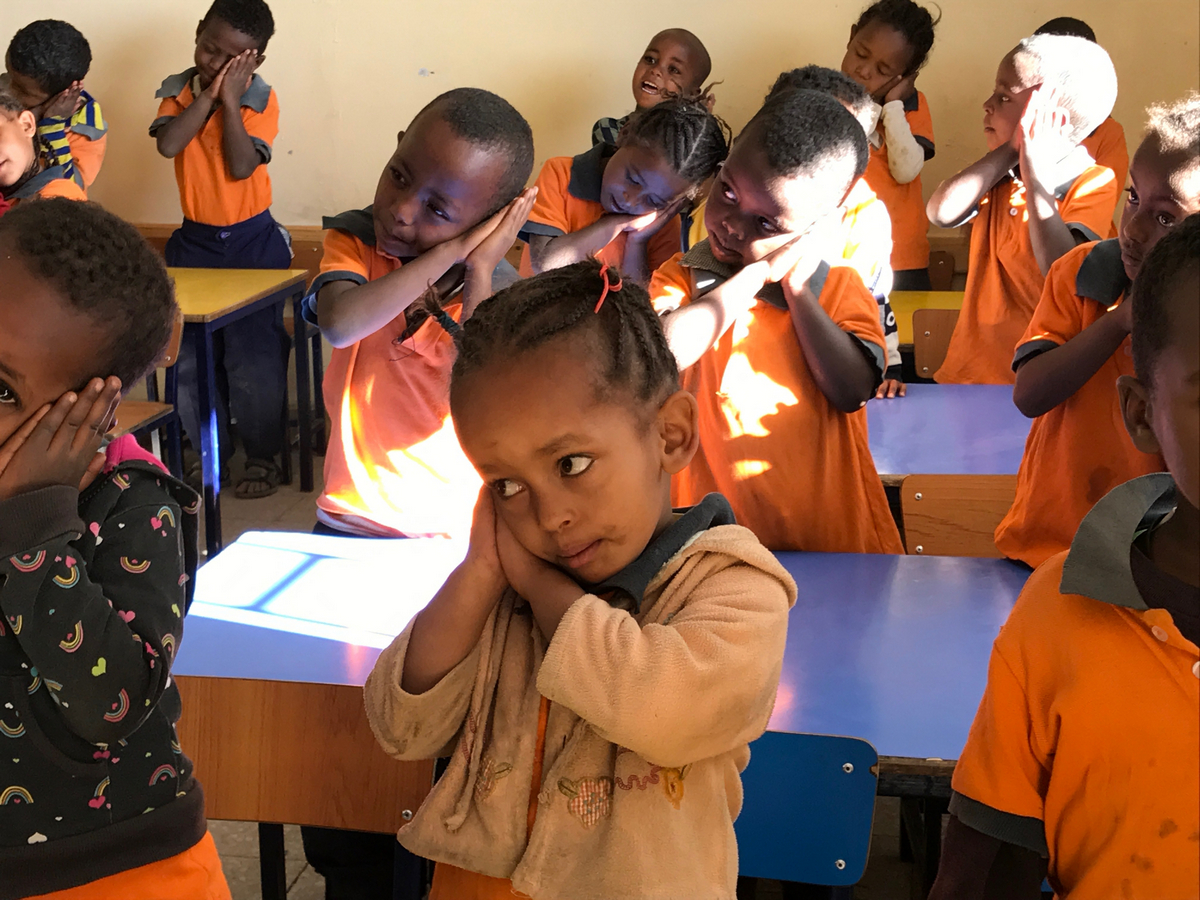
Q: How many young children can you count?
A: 15